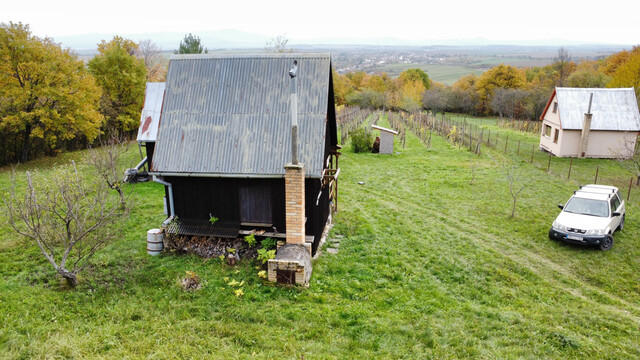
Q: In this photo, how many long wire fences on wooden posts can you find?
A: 1